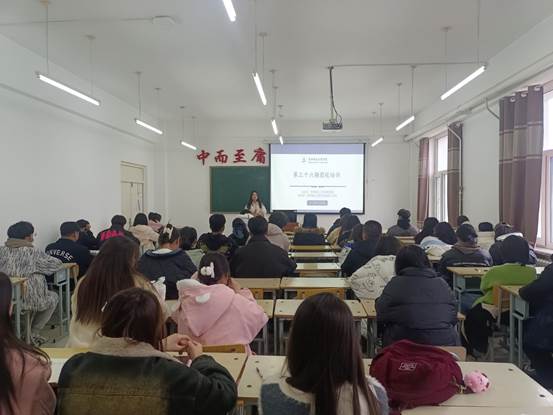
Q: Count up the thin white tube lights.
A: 10